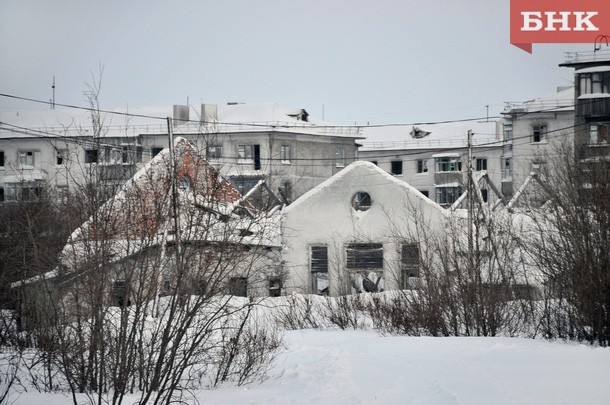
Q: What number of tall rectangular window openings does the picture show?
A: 3